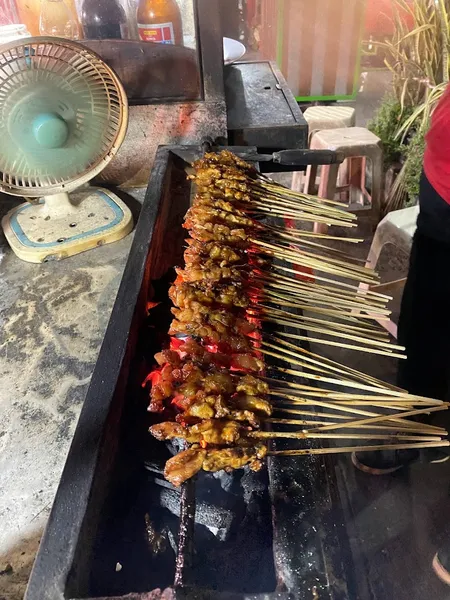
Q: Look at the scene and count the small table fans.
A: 1